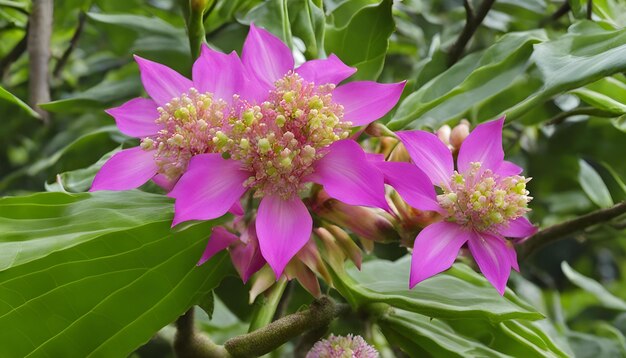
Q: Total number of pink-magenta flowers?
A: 3